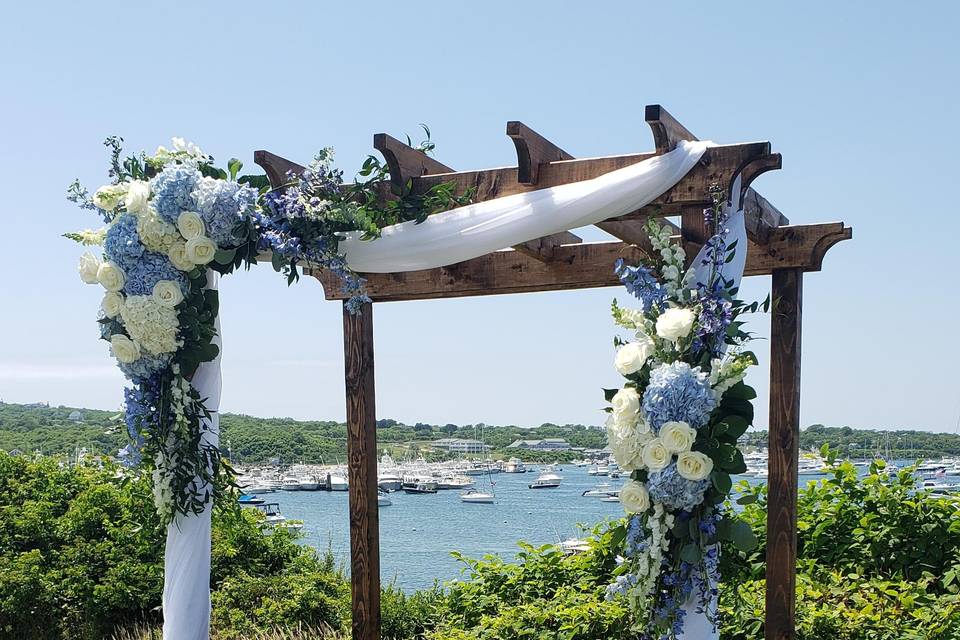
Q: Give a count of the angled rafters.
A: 4